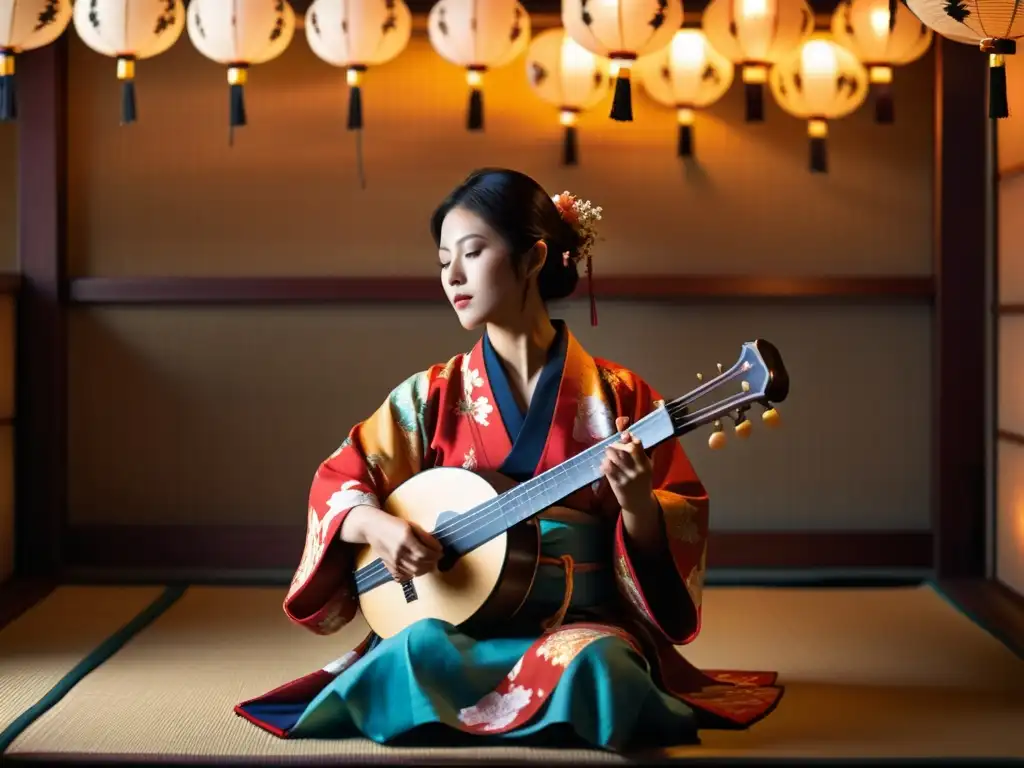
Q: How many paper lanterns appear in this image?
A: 12